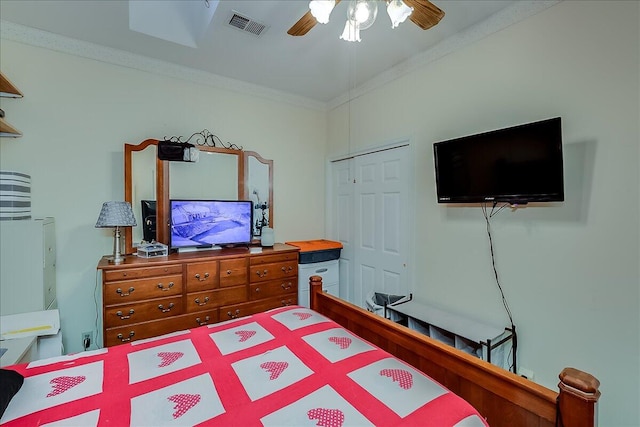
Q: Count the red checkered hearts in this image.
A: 9